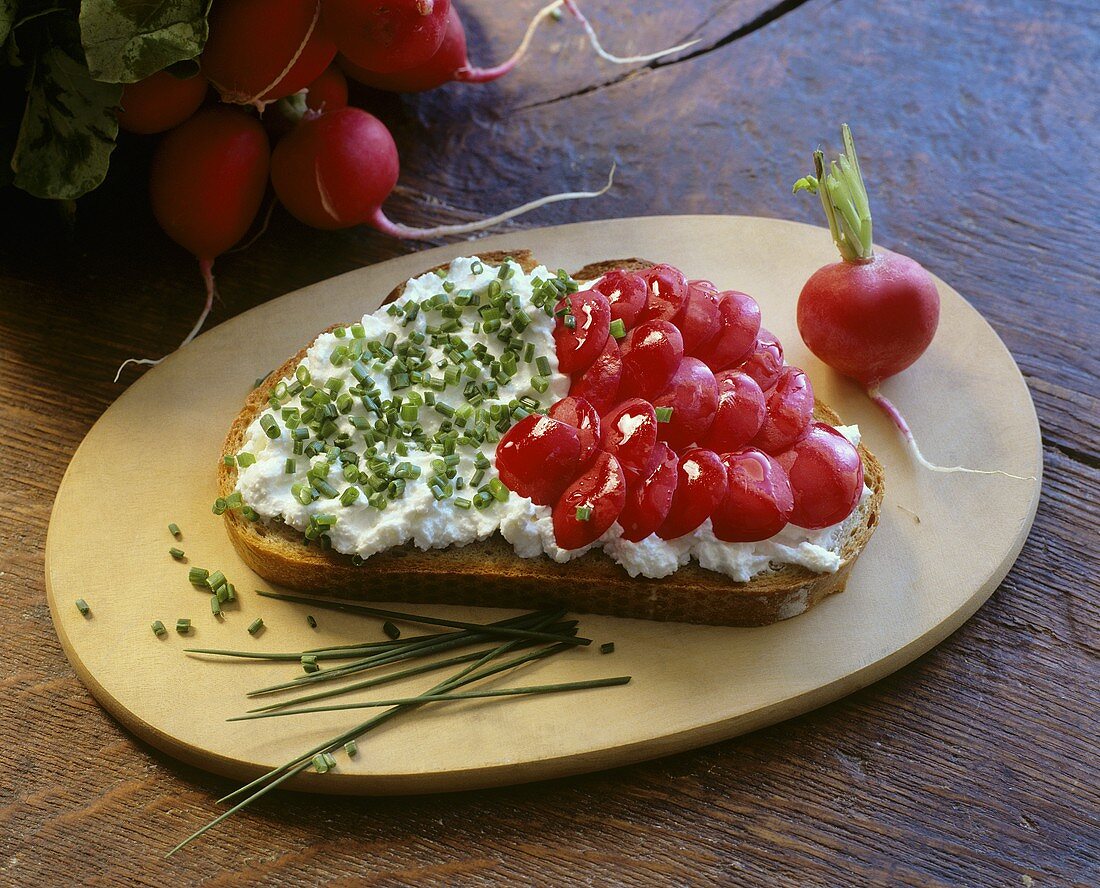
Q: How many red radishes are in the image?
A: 8